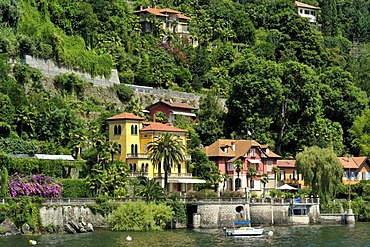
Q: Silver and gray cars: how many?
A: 0